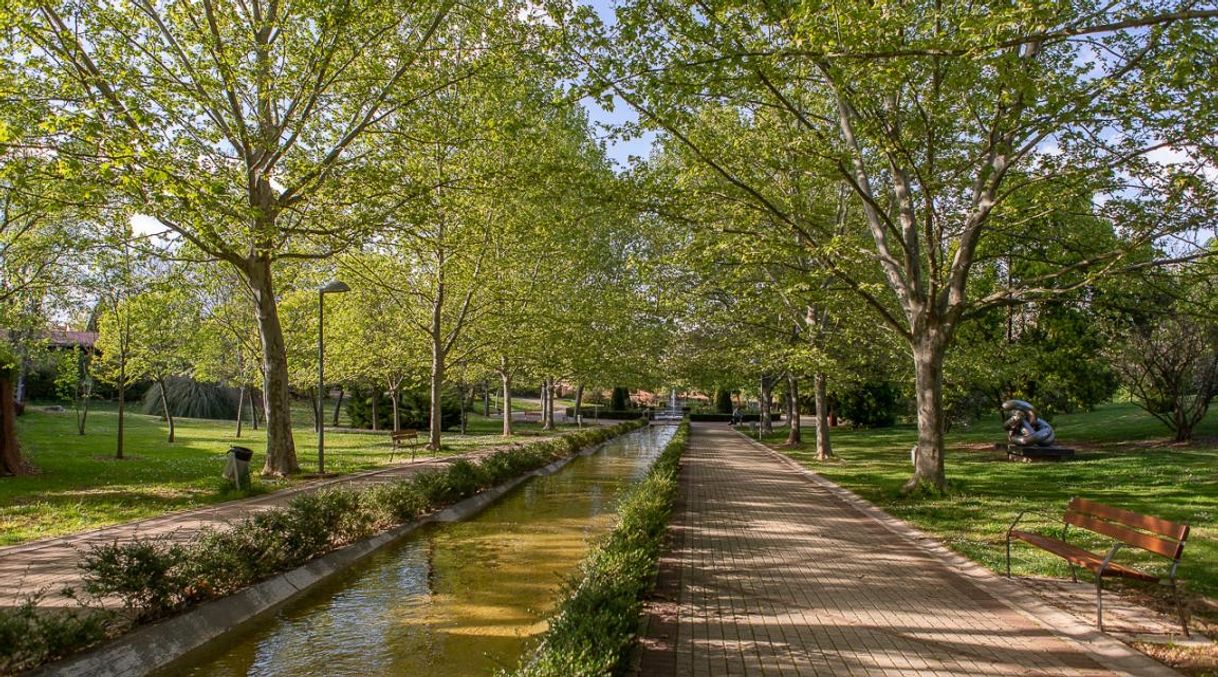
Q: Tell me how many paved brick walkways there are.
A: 2